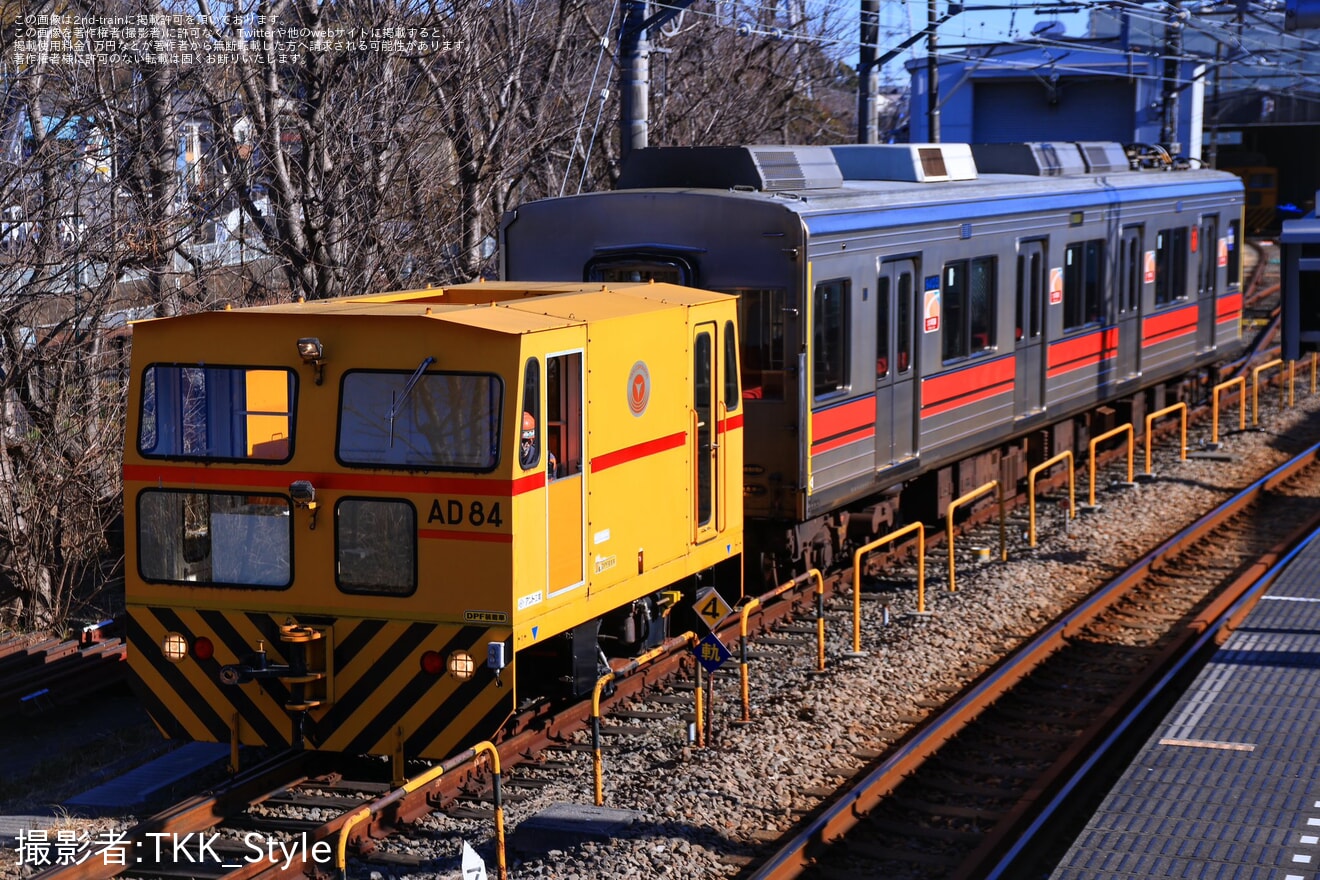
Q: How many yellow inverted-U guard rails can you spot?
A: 11